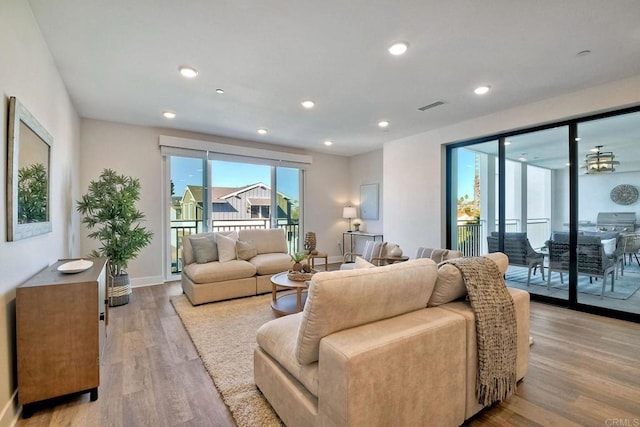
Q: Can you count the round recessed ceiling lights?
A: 8